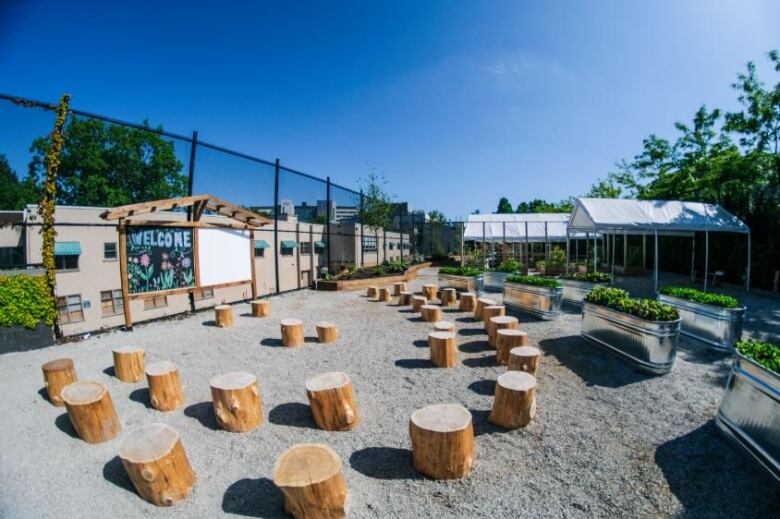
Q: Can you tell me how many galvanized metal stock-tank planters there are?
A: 7